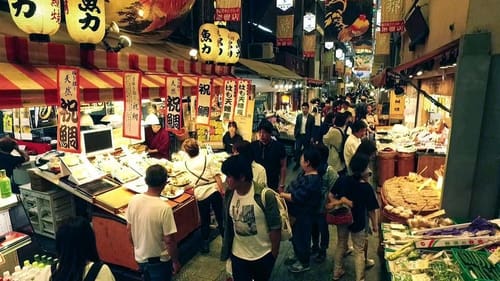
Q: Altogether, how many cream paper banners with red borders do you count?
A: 6